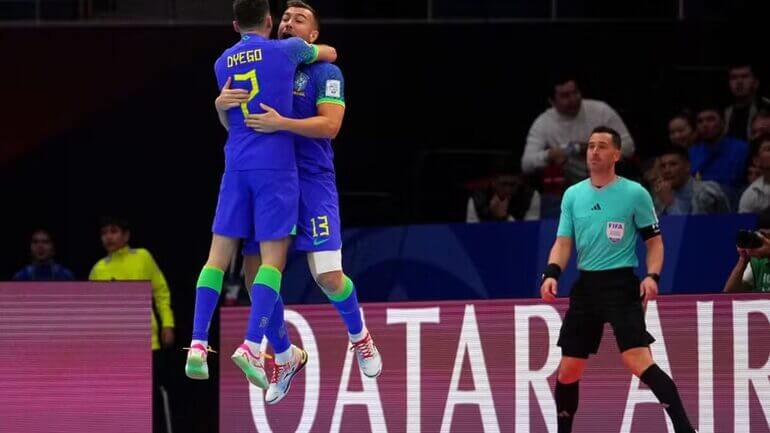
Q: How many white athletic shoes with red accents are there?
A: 2